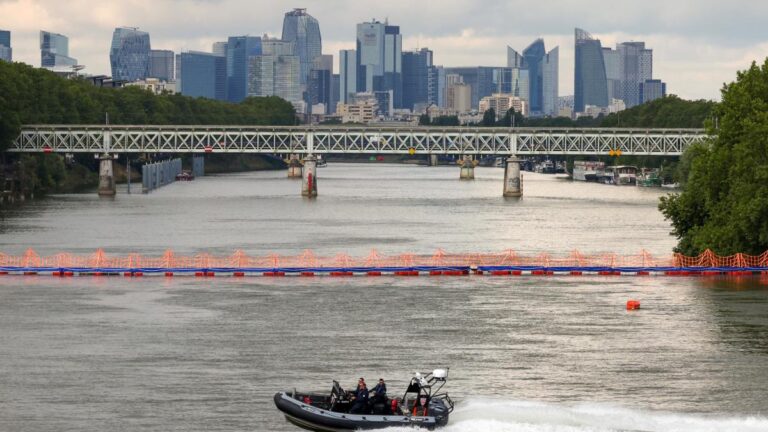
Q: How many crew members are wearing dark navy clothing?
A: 3